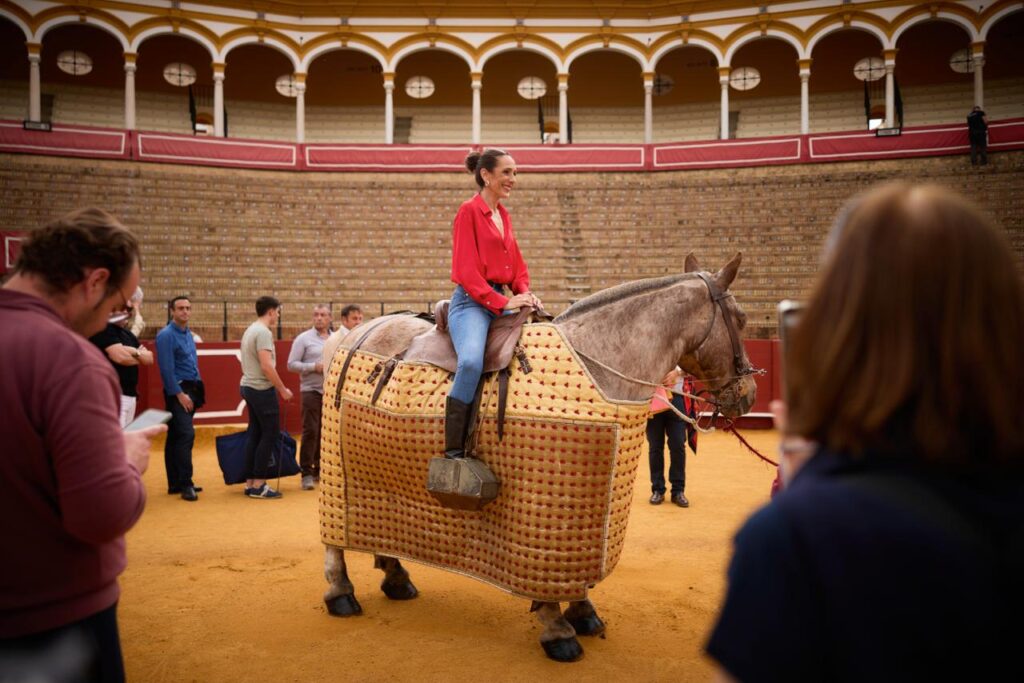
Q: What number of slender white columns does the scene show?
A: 12